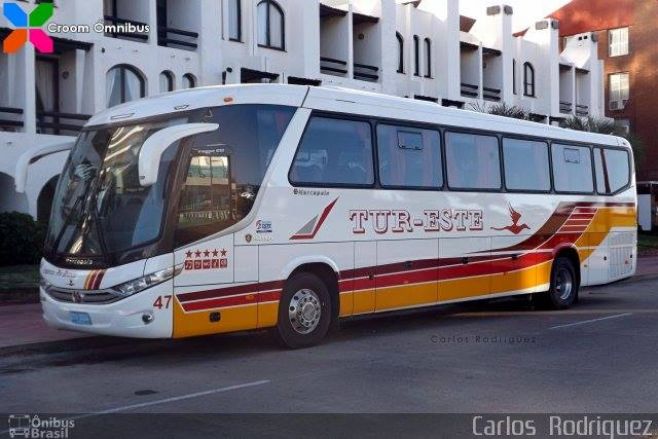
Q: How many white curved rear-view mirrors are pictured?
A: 2